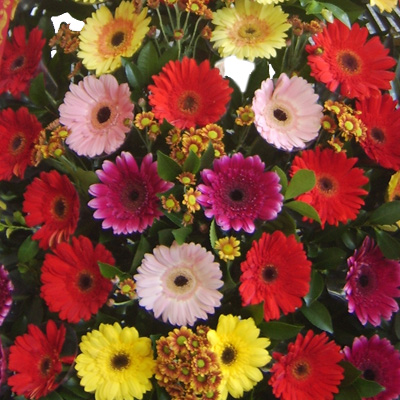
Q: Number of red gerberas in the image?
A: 11